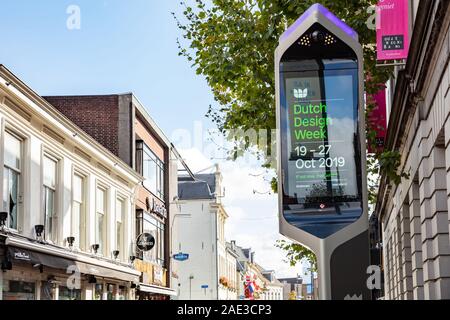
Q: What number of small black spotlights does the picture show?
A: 6